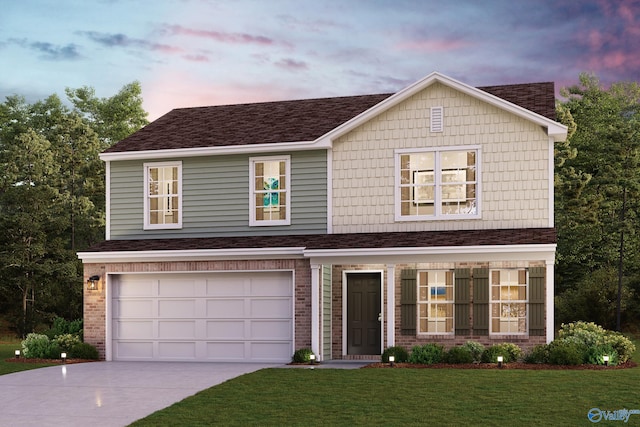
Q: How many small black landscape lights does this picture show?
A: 6